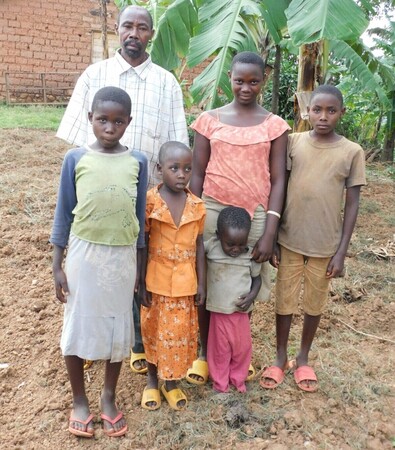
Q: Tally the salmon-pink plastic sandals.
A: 4